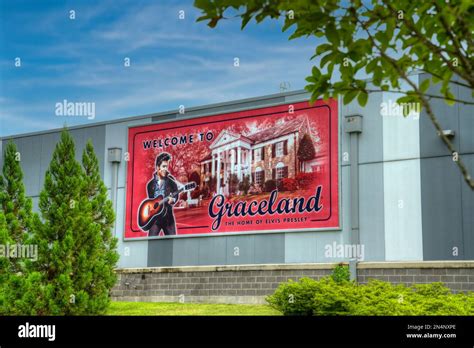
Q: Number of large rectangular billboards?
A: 1